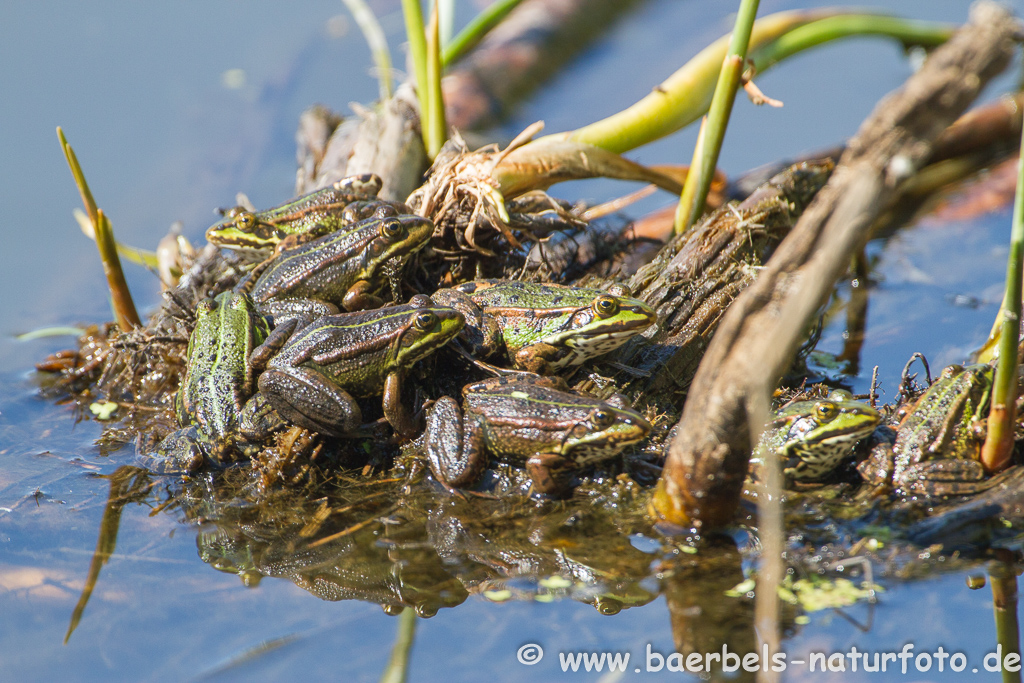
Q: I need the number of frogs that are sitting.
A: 8